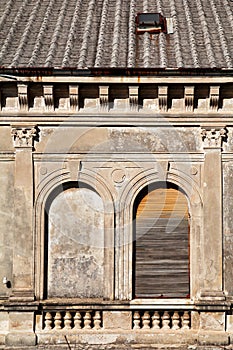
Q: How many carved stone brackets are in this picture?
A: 8